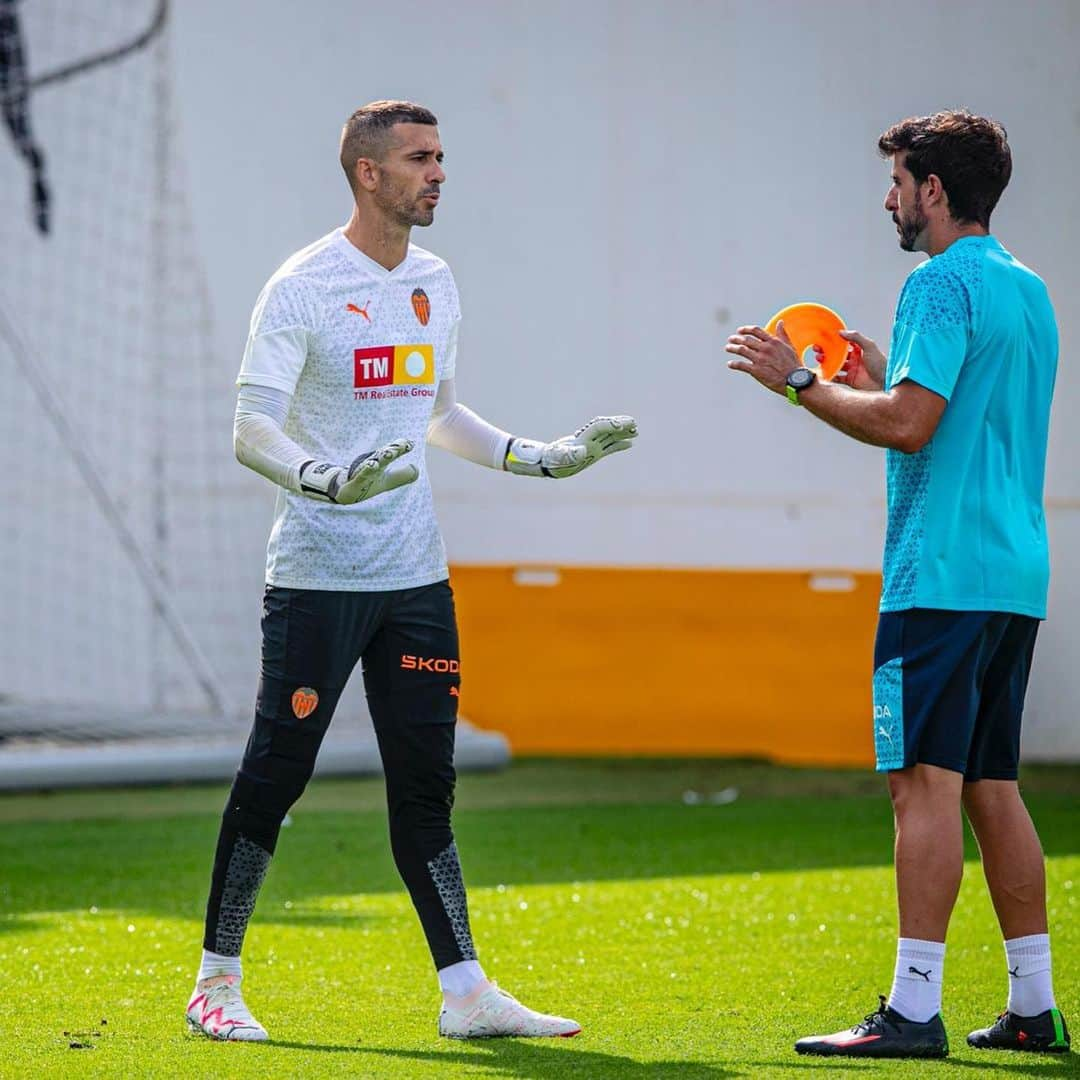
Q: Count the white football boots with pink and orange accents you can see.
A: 2